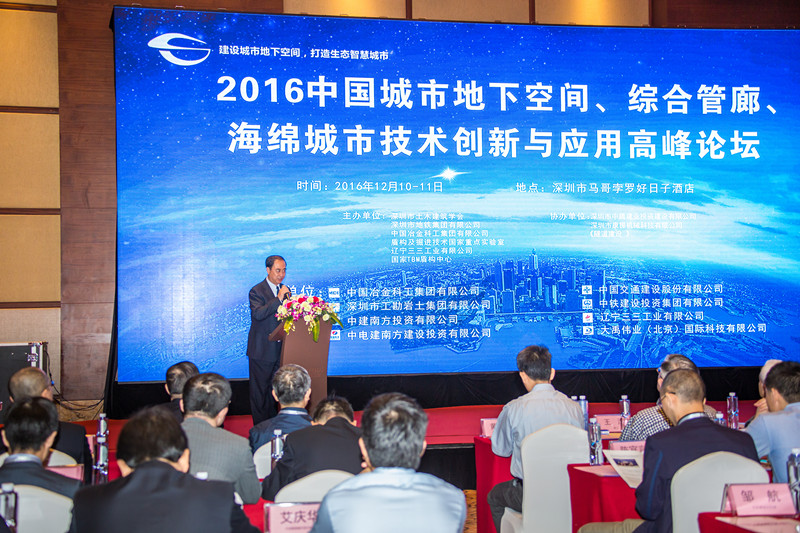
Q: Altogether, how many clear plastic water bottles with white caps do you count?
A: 11